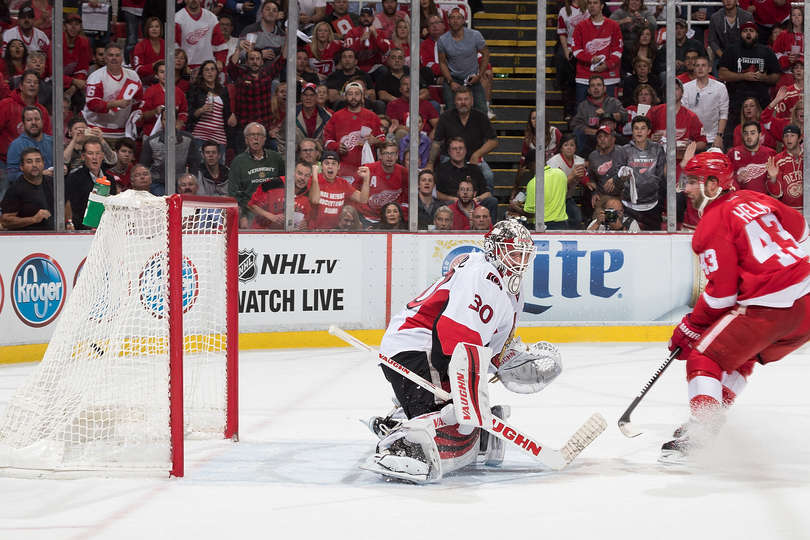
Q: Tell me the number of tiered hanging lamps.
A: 0